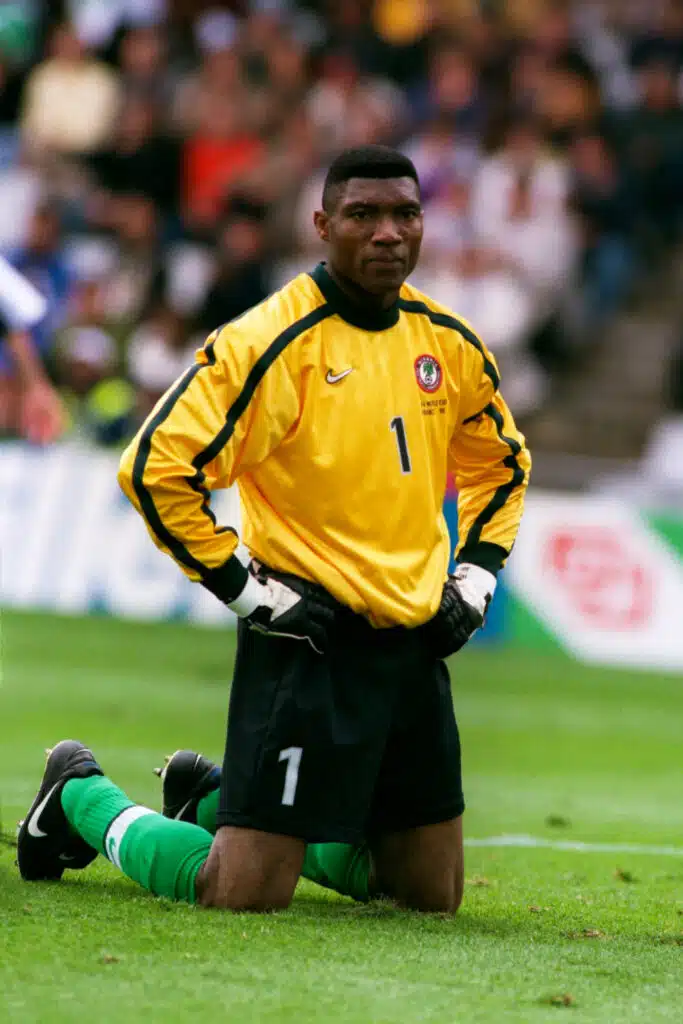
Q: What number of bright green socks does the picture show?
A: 2